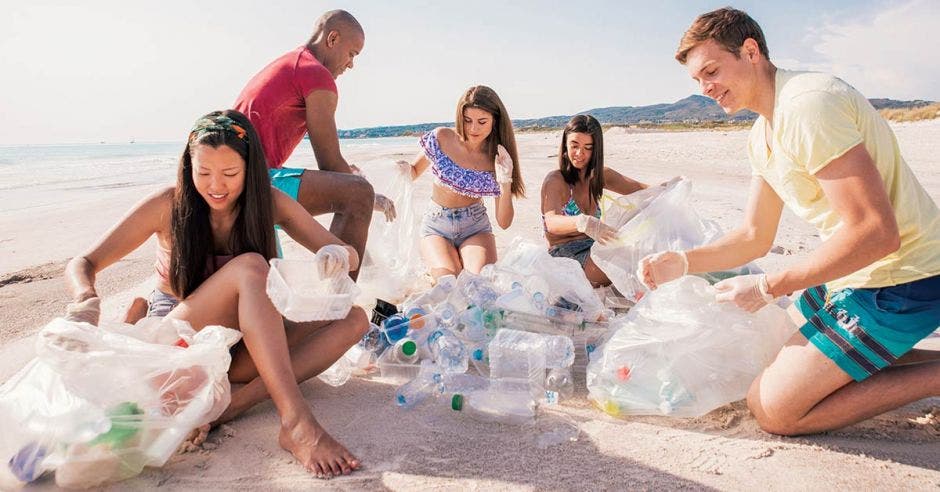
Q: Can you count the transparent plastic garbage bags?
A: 4